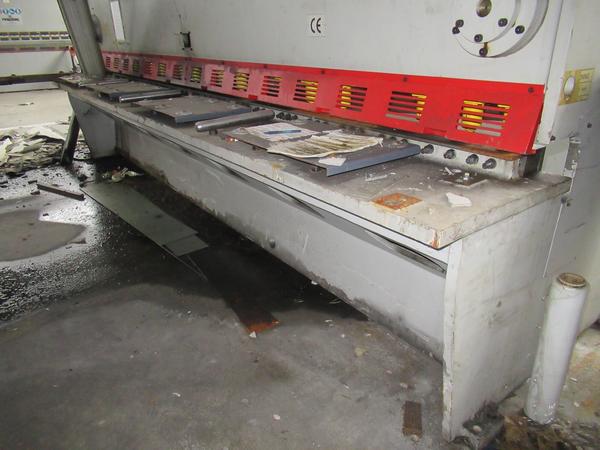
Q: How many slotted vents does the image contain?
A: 15